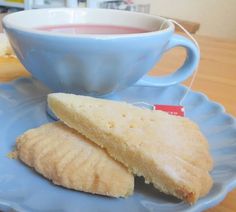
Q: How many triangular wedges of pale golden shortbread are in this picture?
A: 2